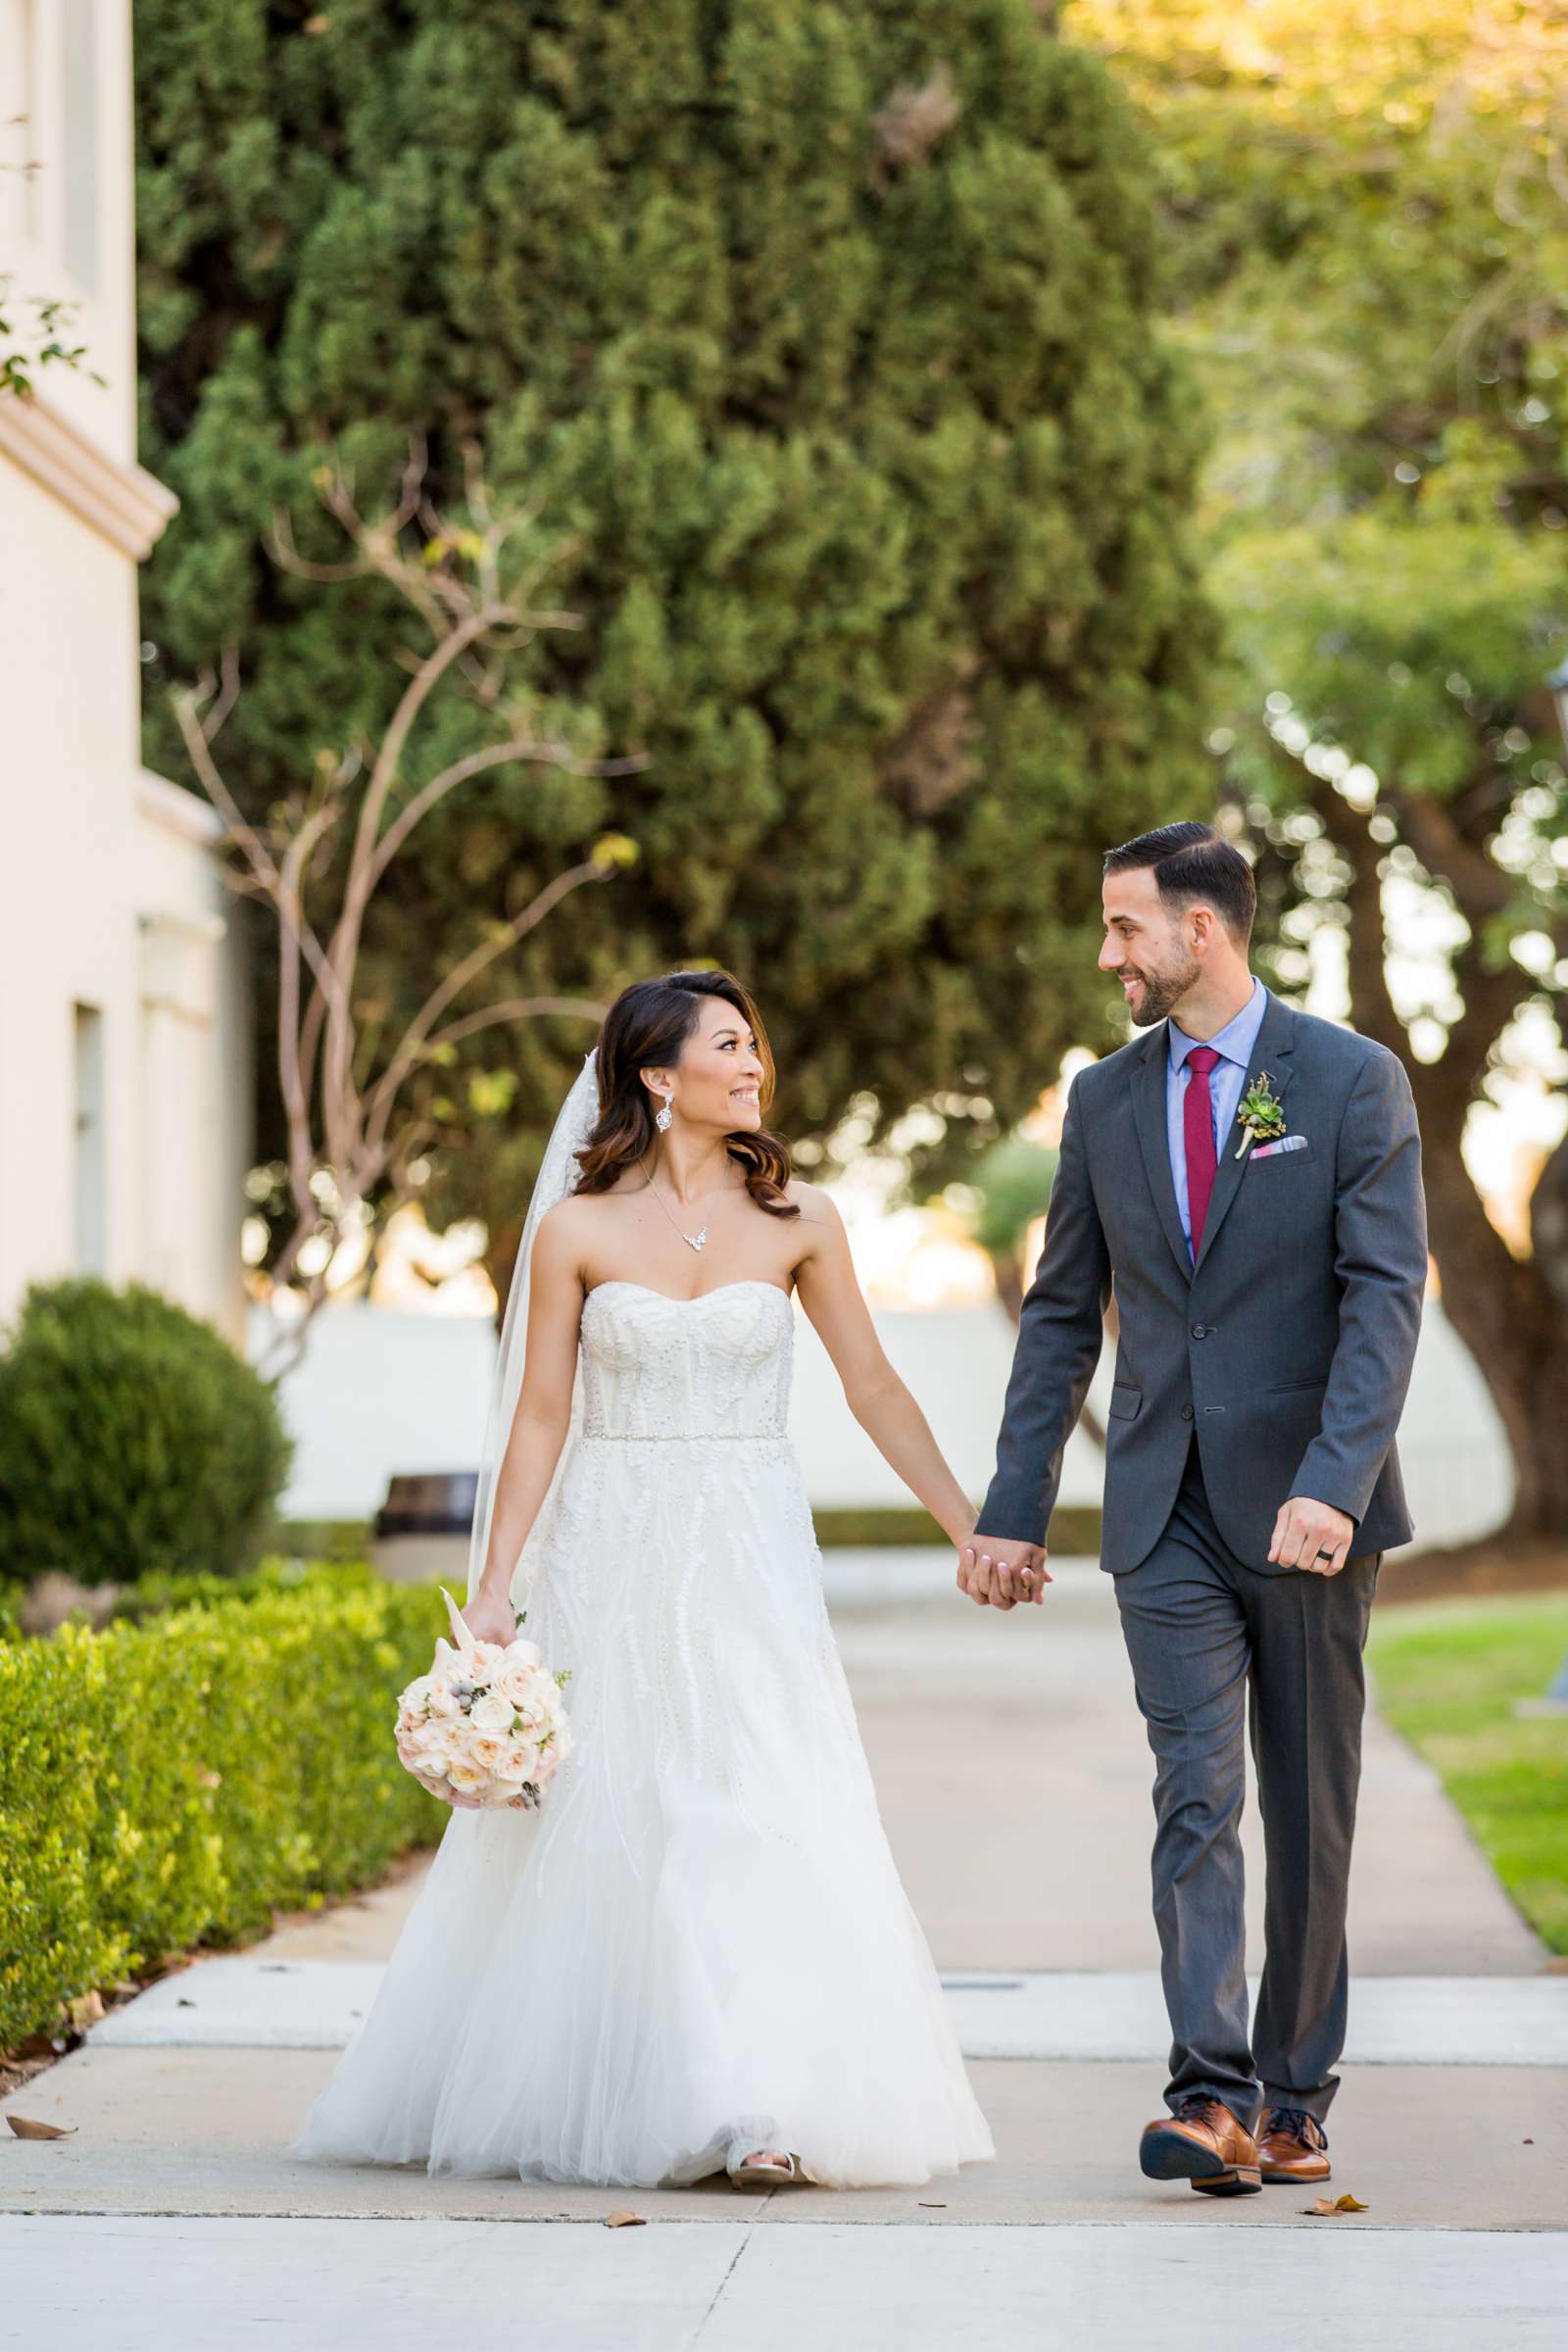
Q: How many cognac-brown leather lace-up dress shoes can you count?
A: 2